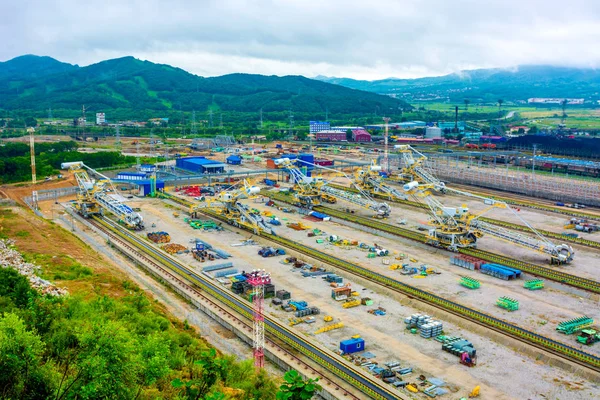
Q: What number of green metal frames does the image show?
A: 4